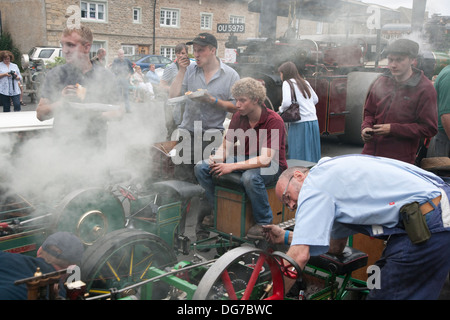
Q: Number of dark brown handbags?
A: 1